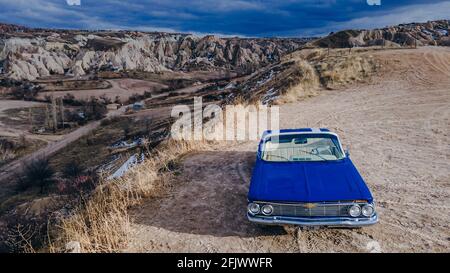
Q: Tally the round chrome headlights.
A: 4